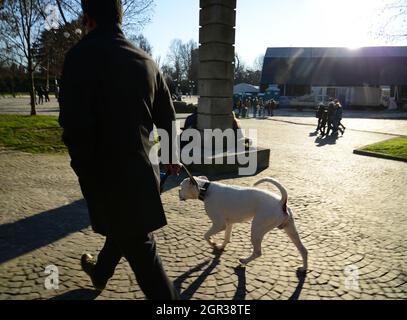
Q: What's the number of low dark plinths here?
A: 1